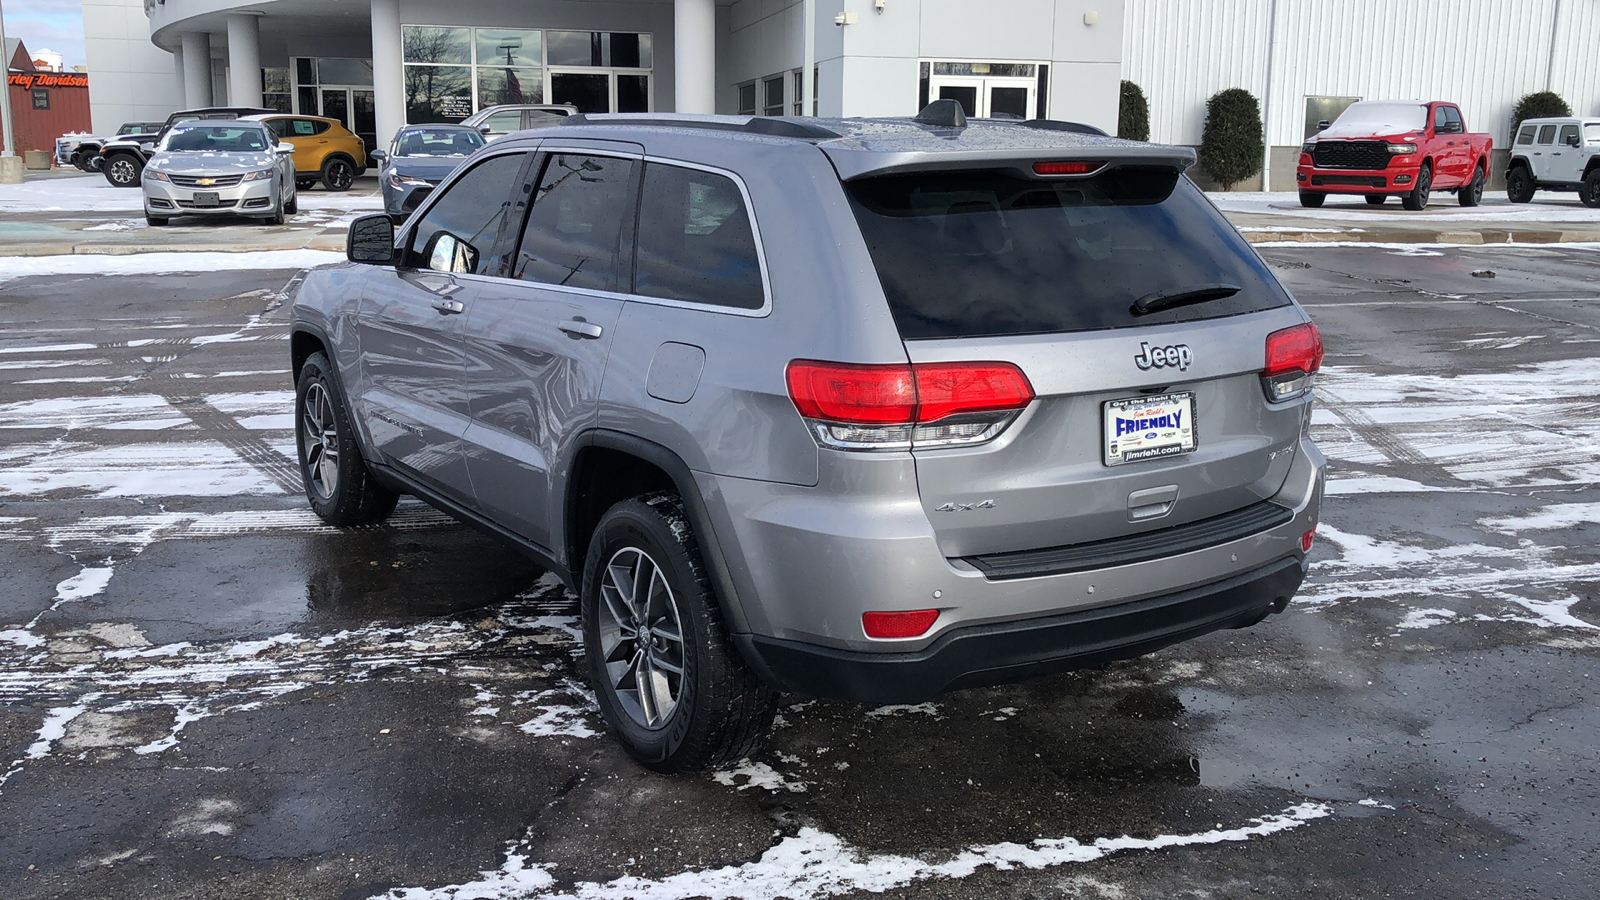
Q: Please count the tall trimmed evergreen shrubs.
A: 3